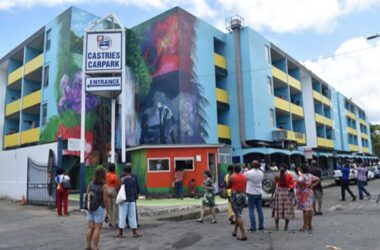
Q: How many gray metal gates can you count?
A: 1